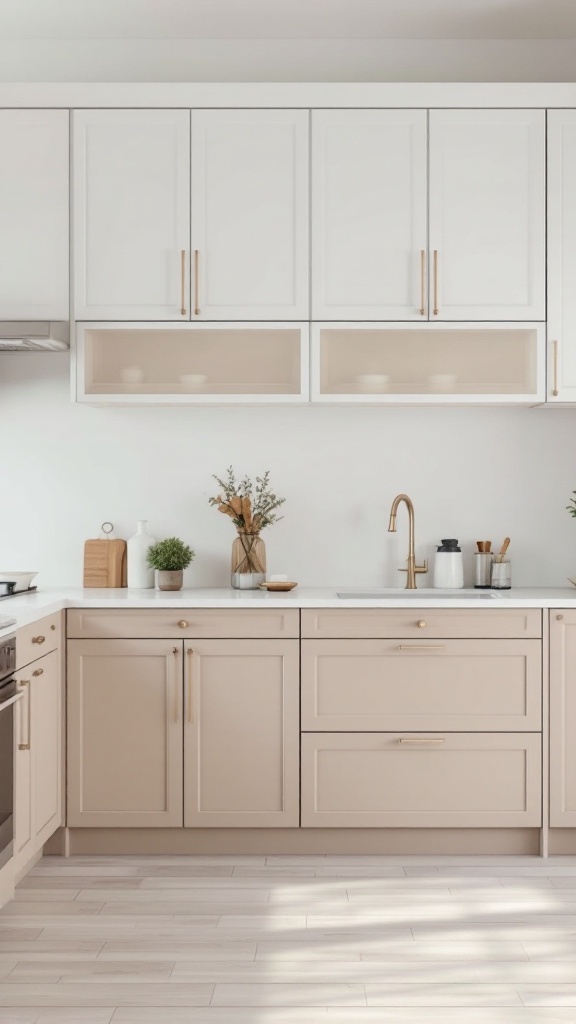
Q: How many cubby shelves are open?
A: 2